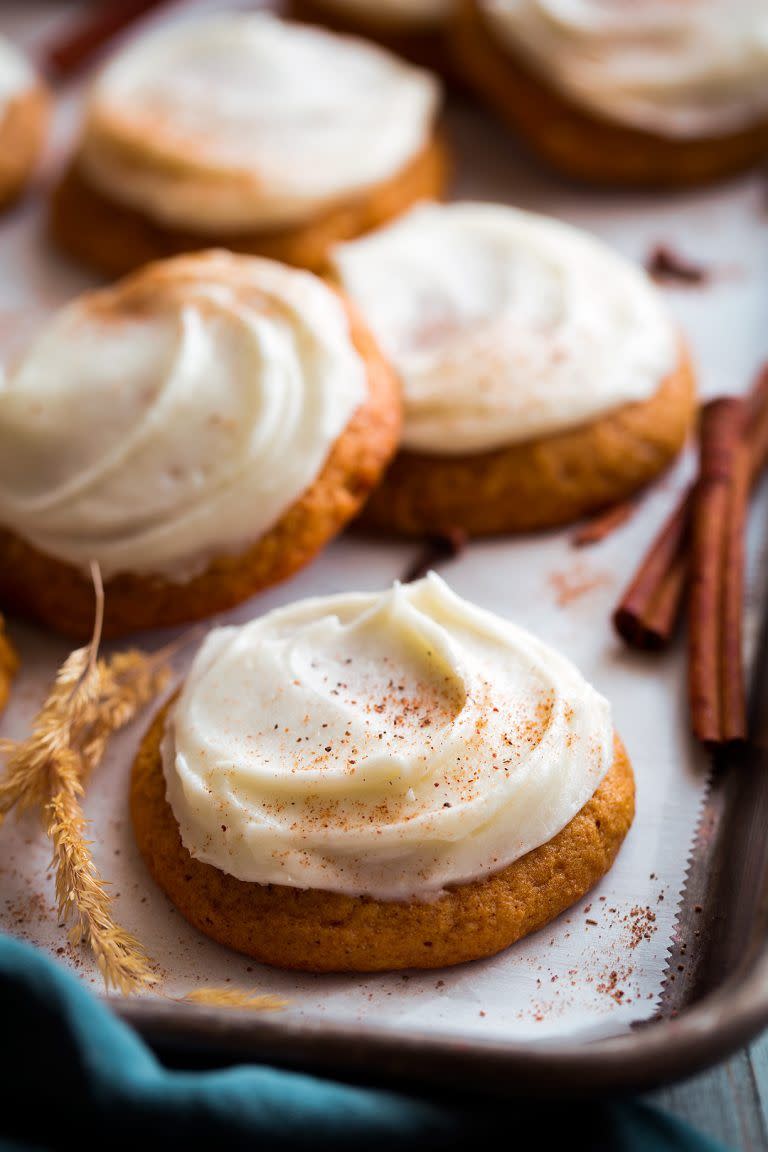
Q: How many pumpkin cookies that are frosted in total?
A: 7